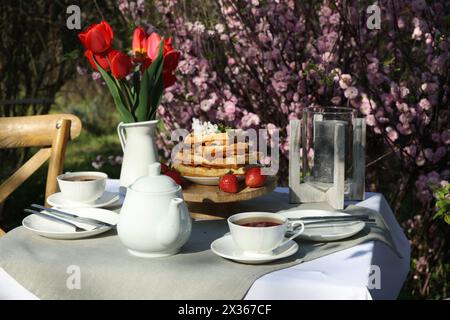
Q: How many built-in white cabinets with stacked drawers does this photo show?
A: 0